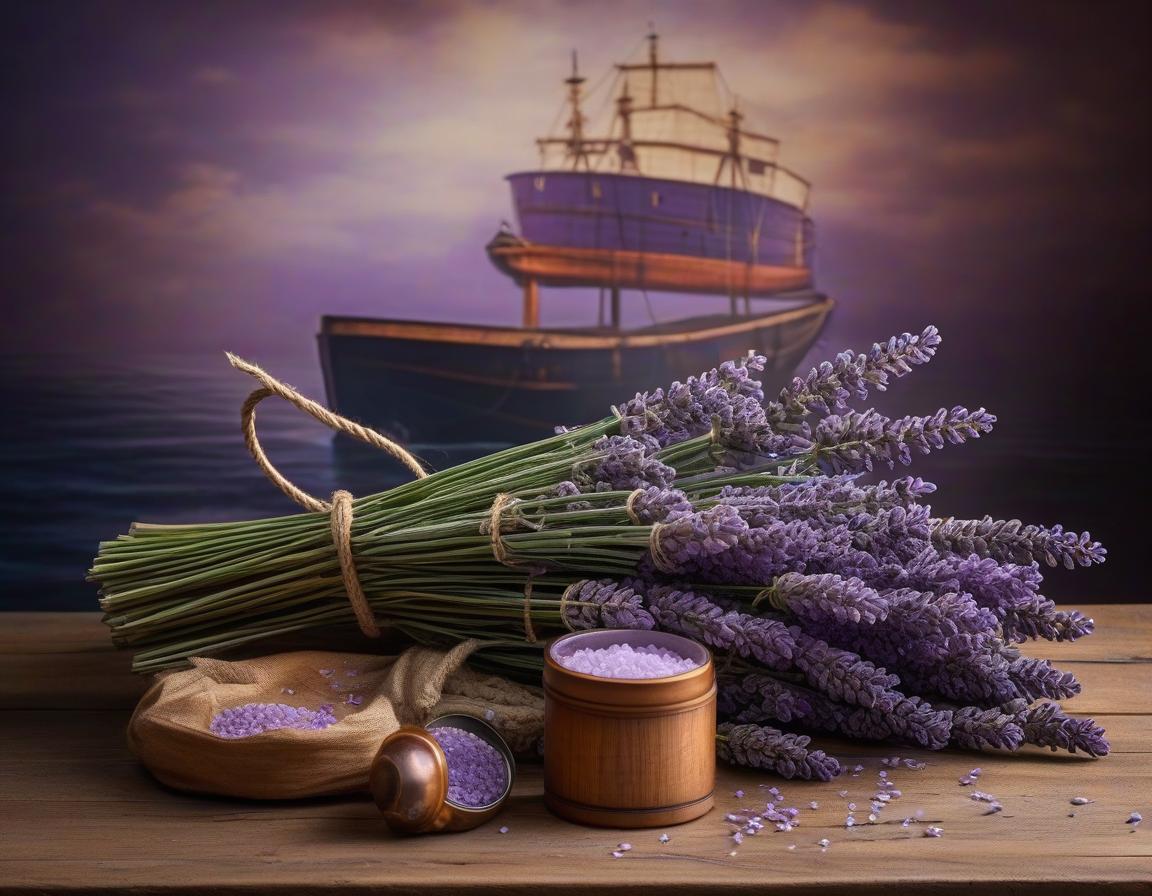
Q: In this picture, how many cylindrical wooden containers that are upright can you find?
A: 1